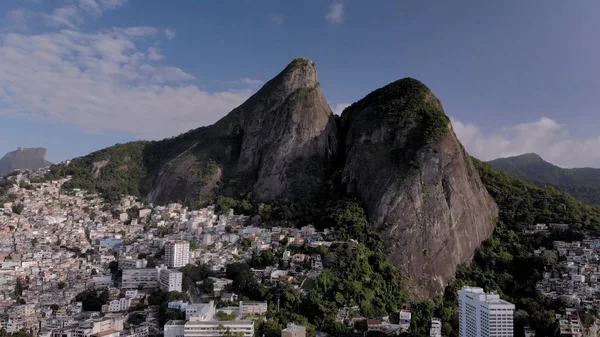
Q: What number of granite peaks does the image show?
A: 2